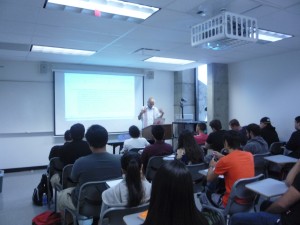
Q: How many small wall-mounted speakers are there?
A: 2